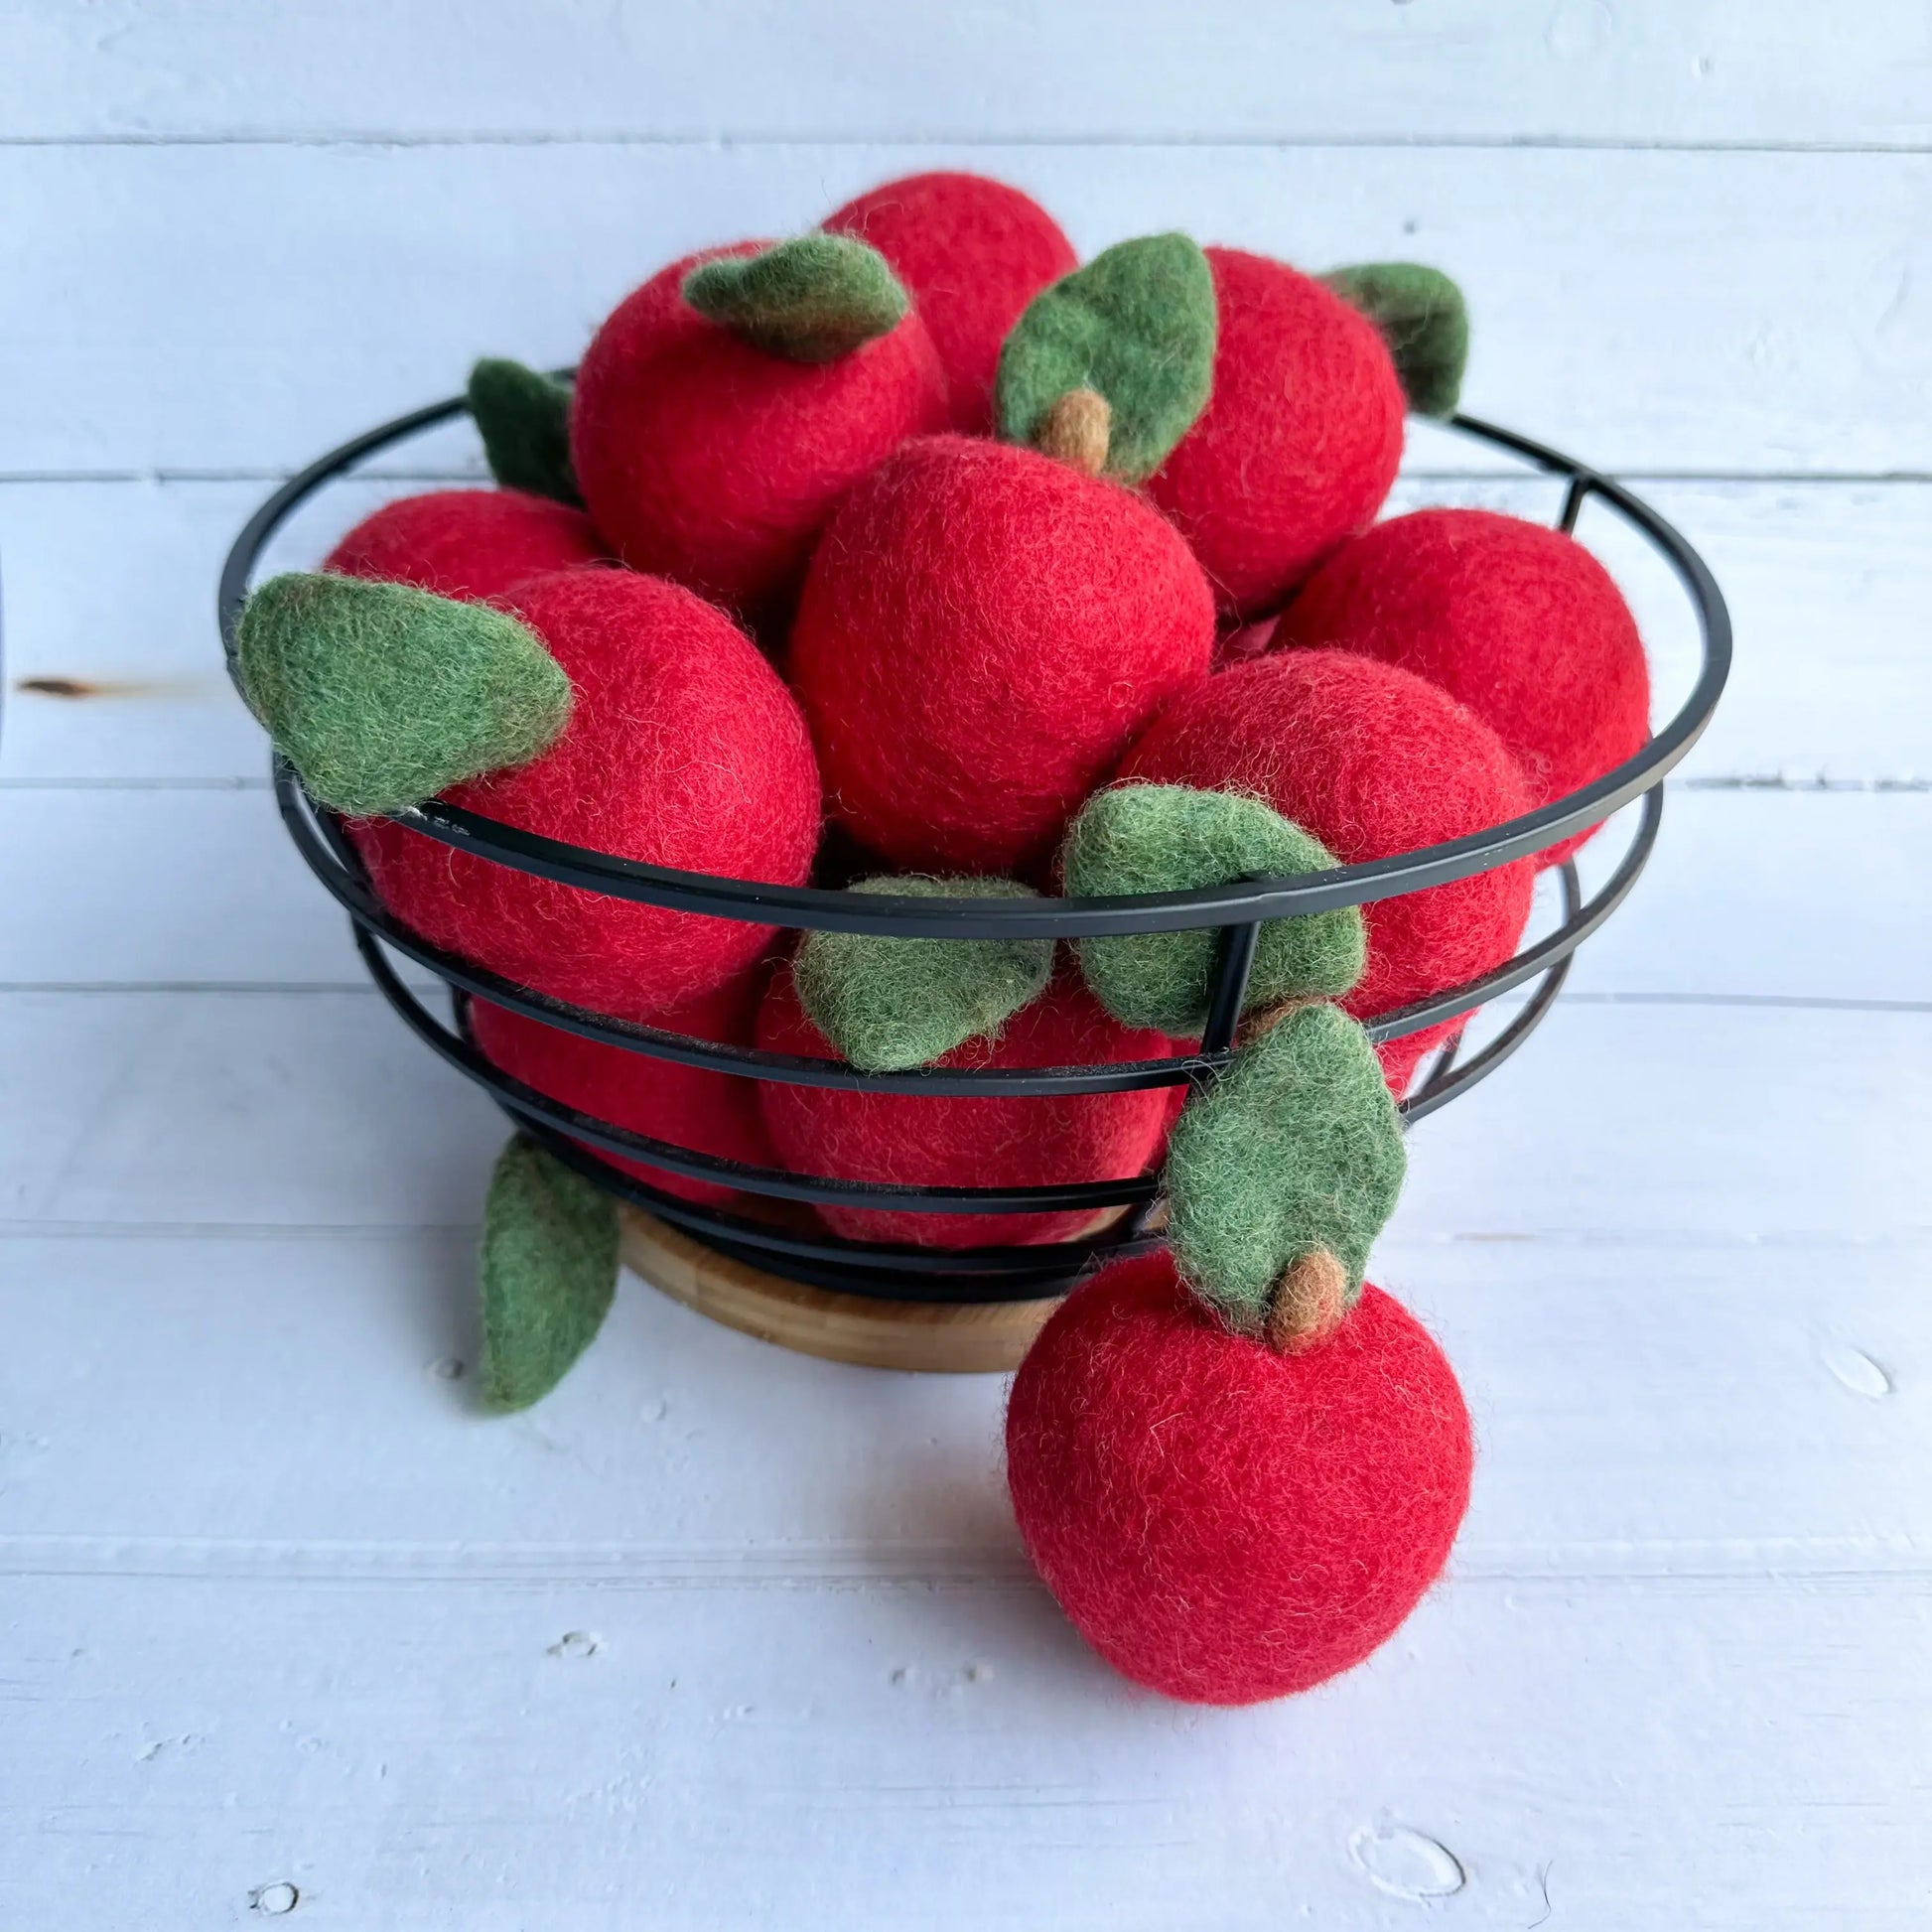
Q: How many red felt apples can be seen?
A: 11